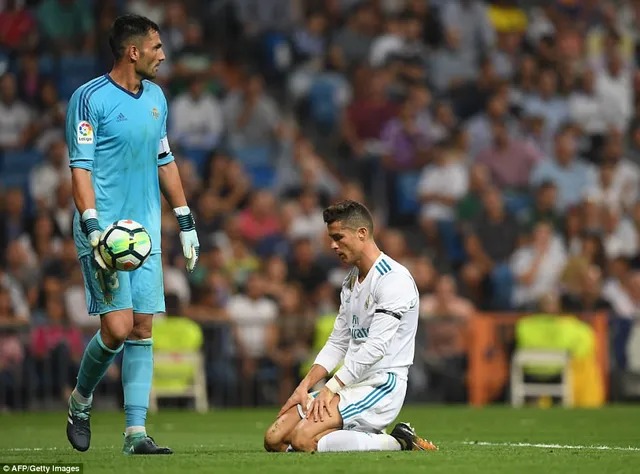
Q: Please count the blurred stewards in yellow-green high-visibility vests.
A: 3